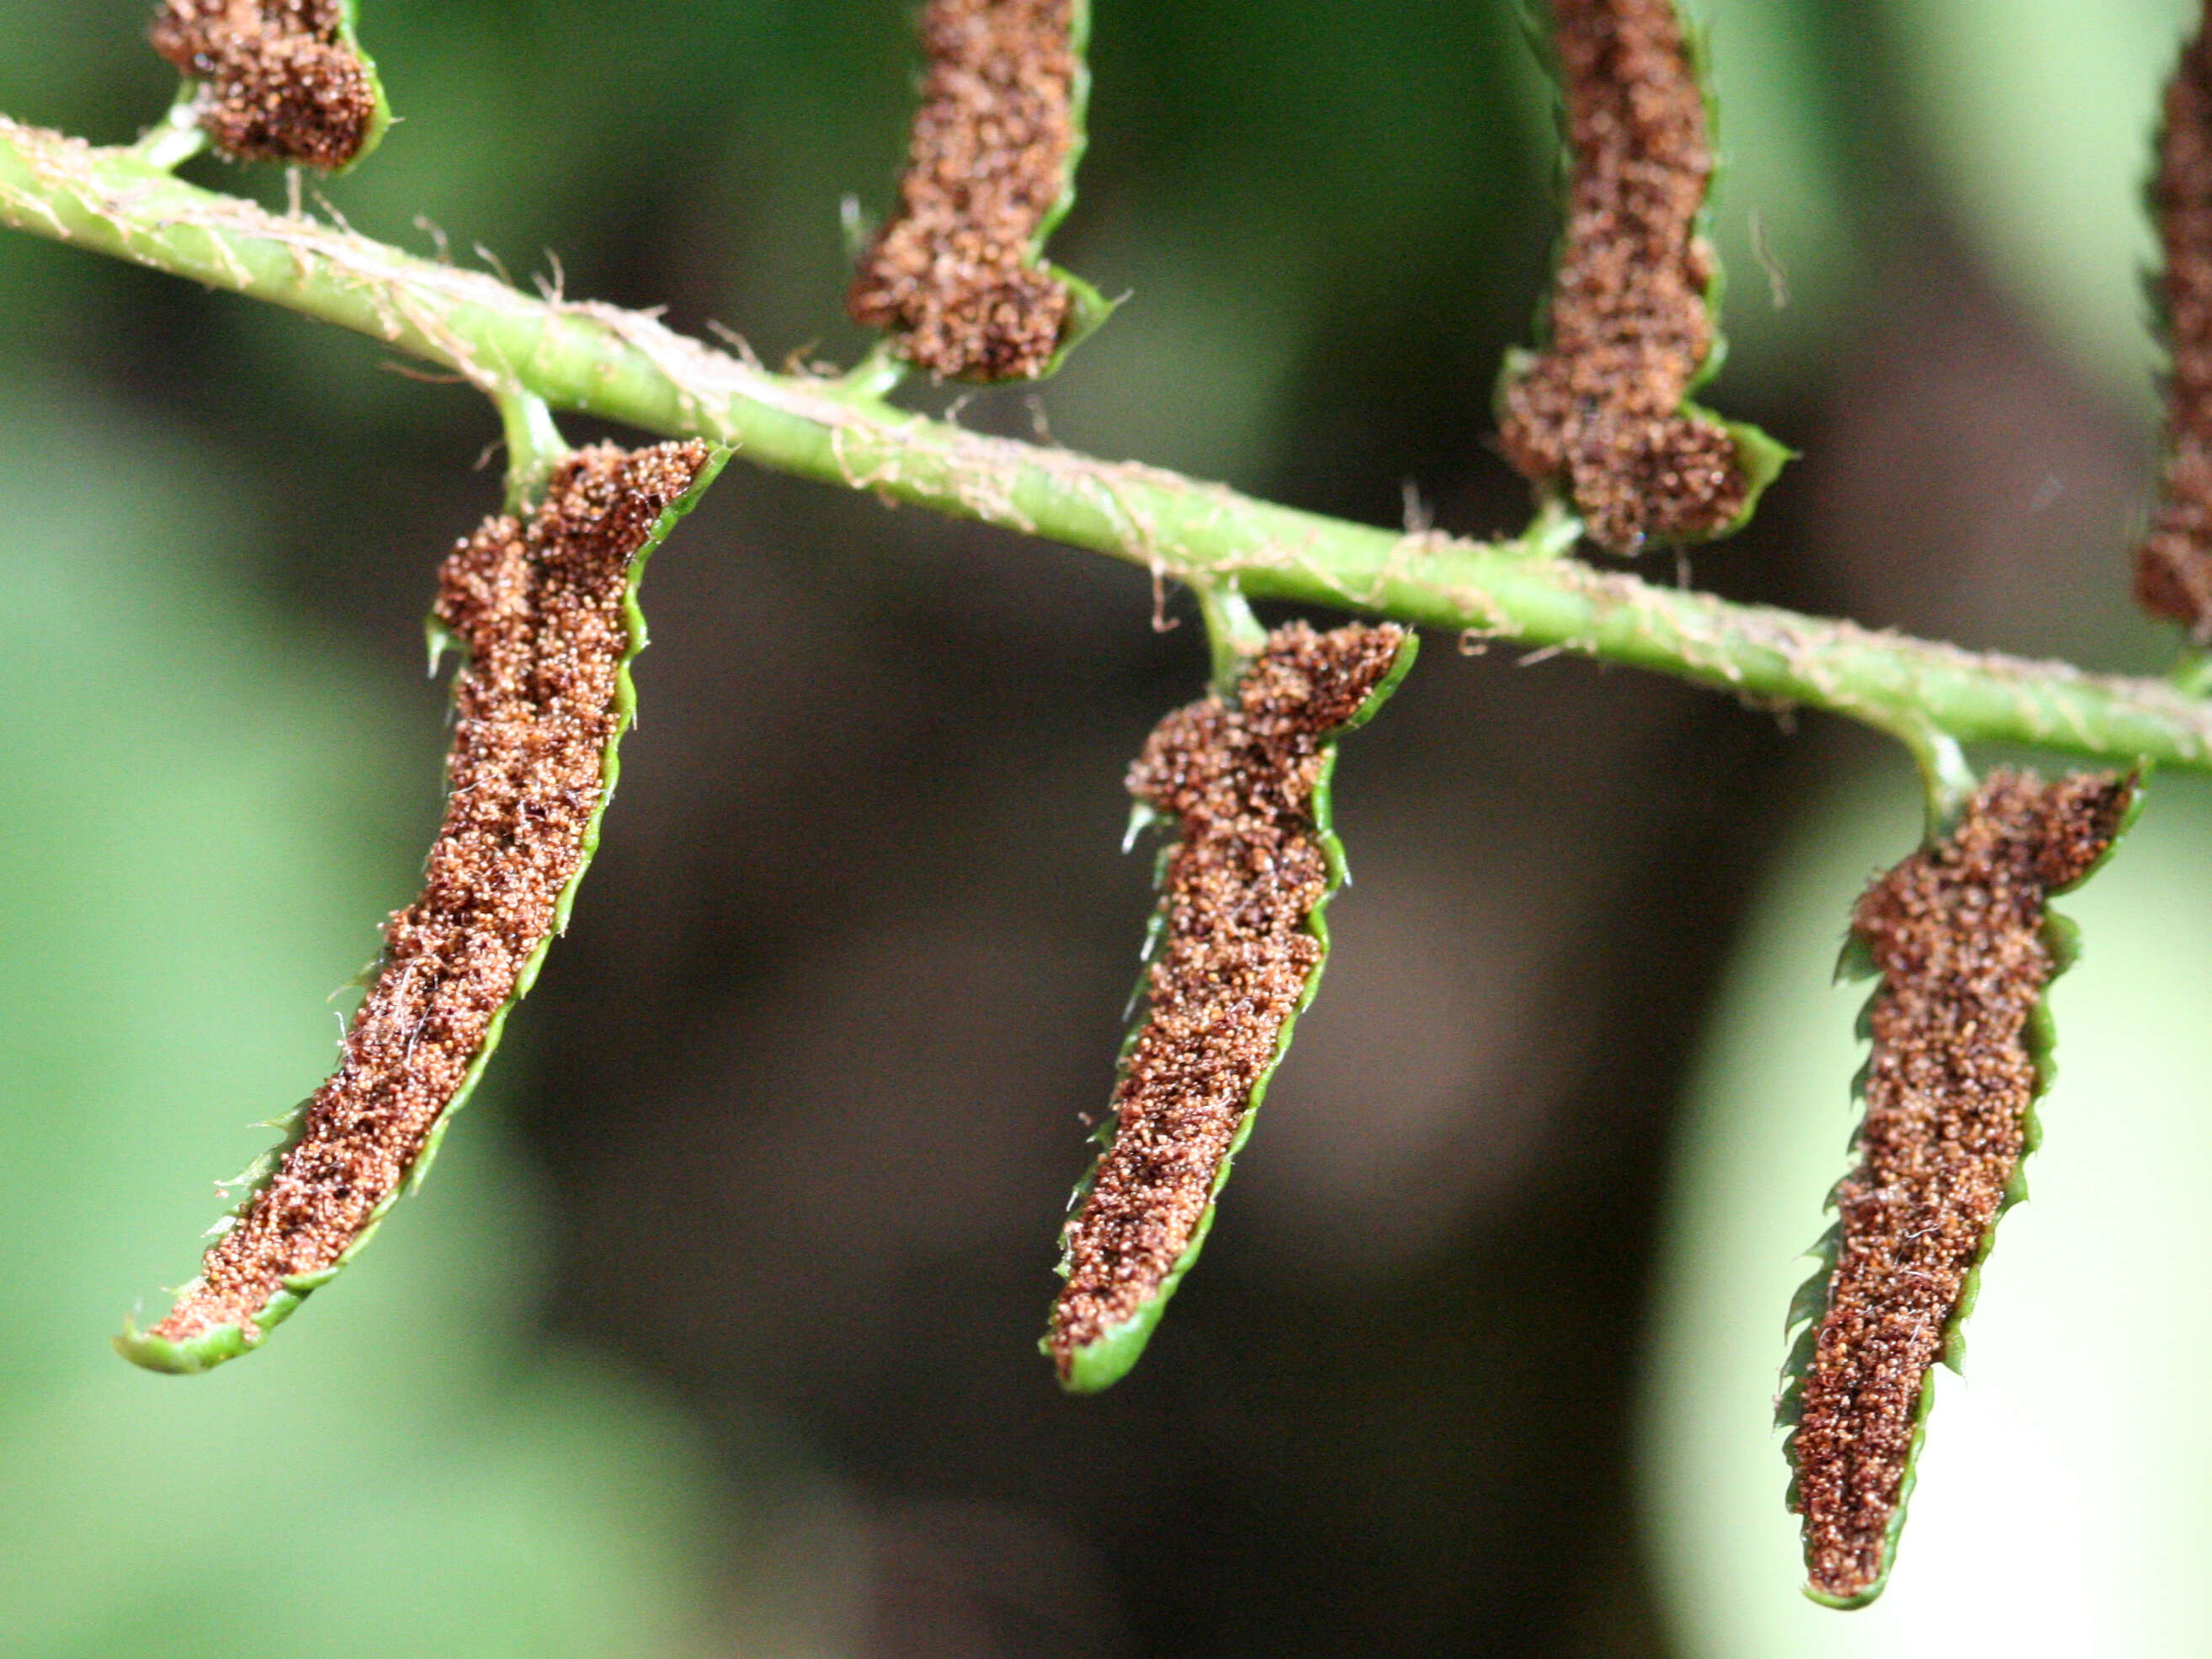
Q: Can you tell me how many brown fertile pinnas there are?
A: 7